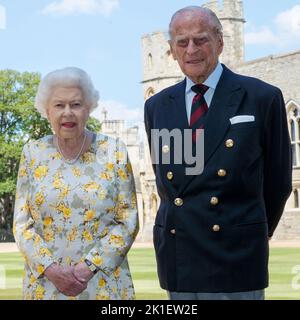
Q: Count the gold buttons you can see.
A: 8